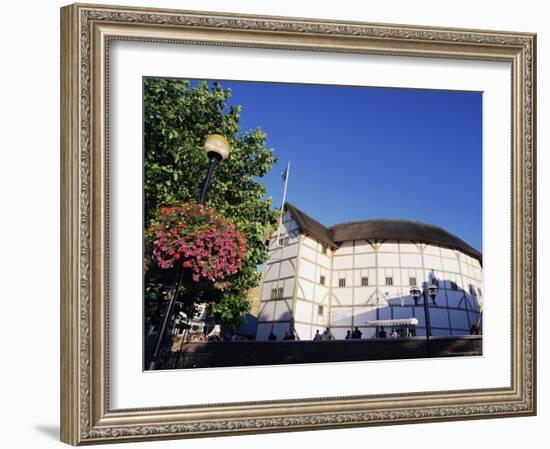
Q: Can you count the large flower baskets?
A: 1